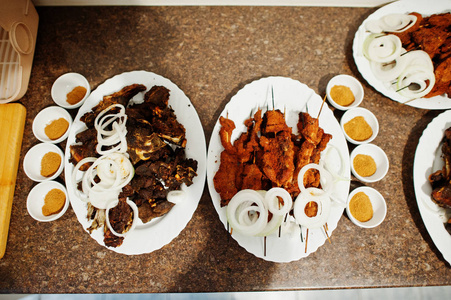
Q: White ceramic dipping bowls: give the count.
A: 8